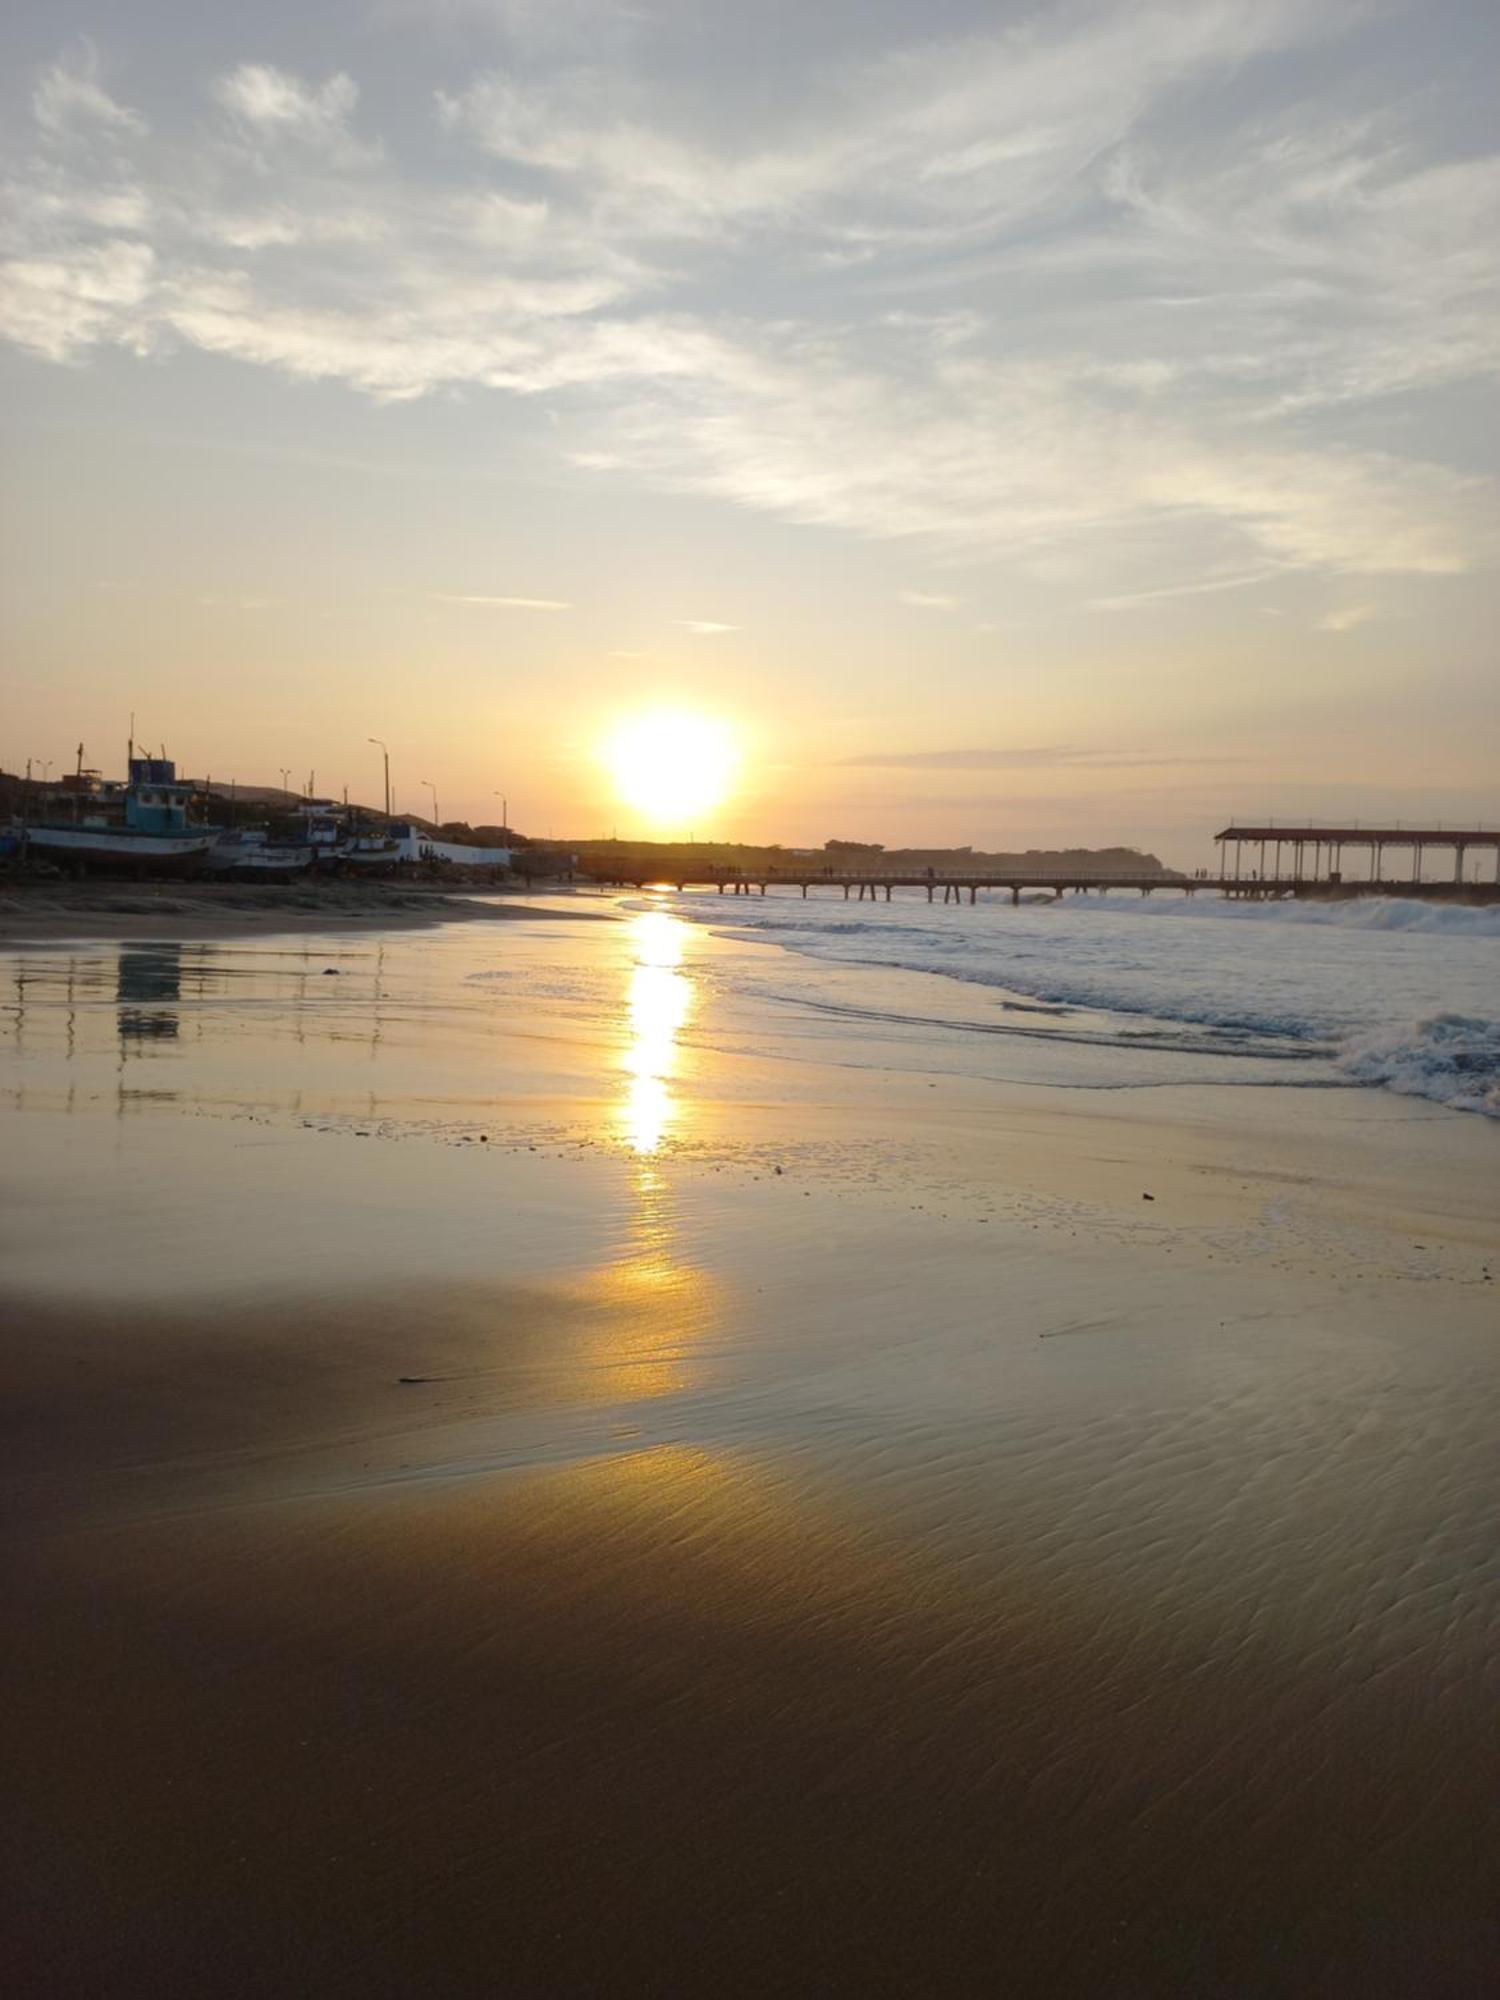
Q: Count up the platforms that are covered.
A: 1